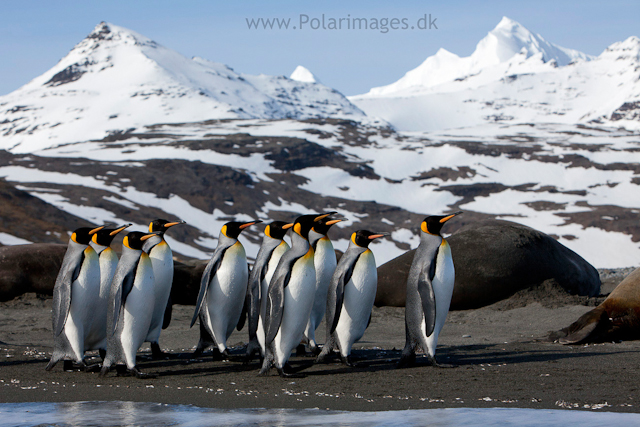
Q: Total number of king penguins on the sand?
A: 10